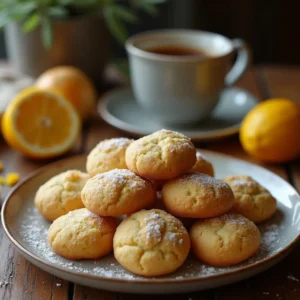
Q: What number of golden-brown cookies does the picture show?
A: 10